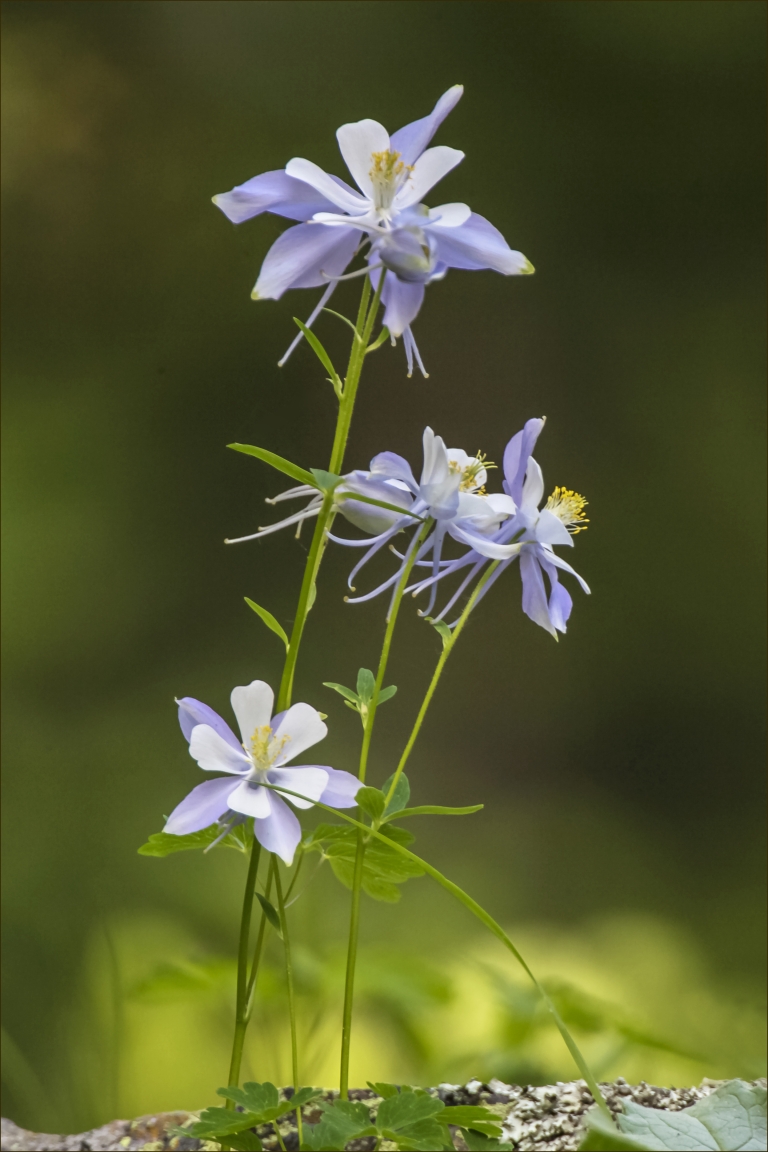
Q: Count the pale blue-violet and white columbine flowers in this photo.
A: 4